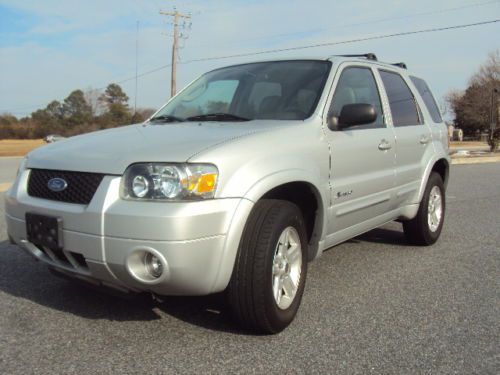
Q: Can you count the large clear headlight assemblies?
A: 1